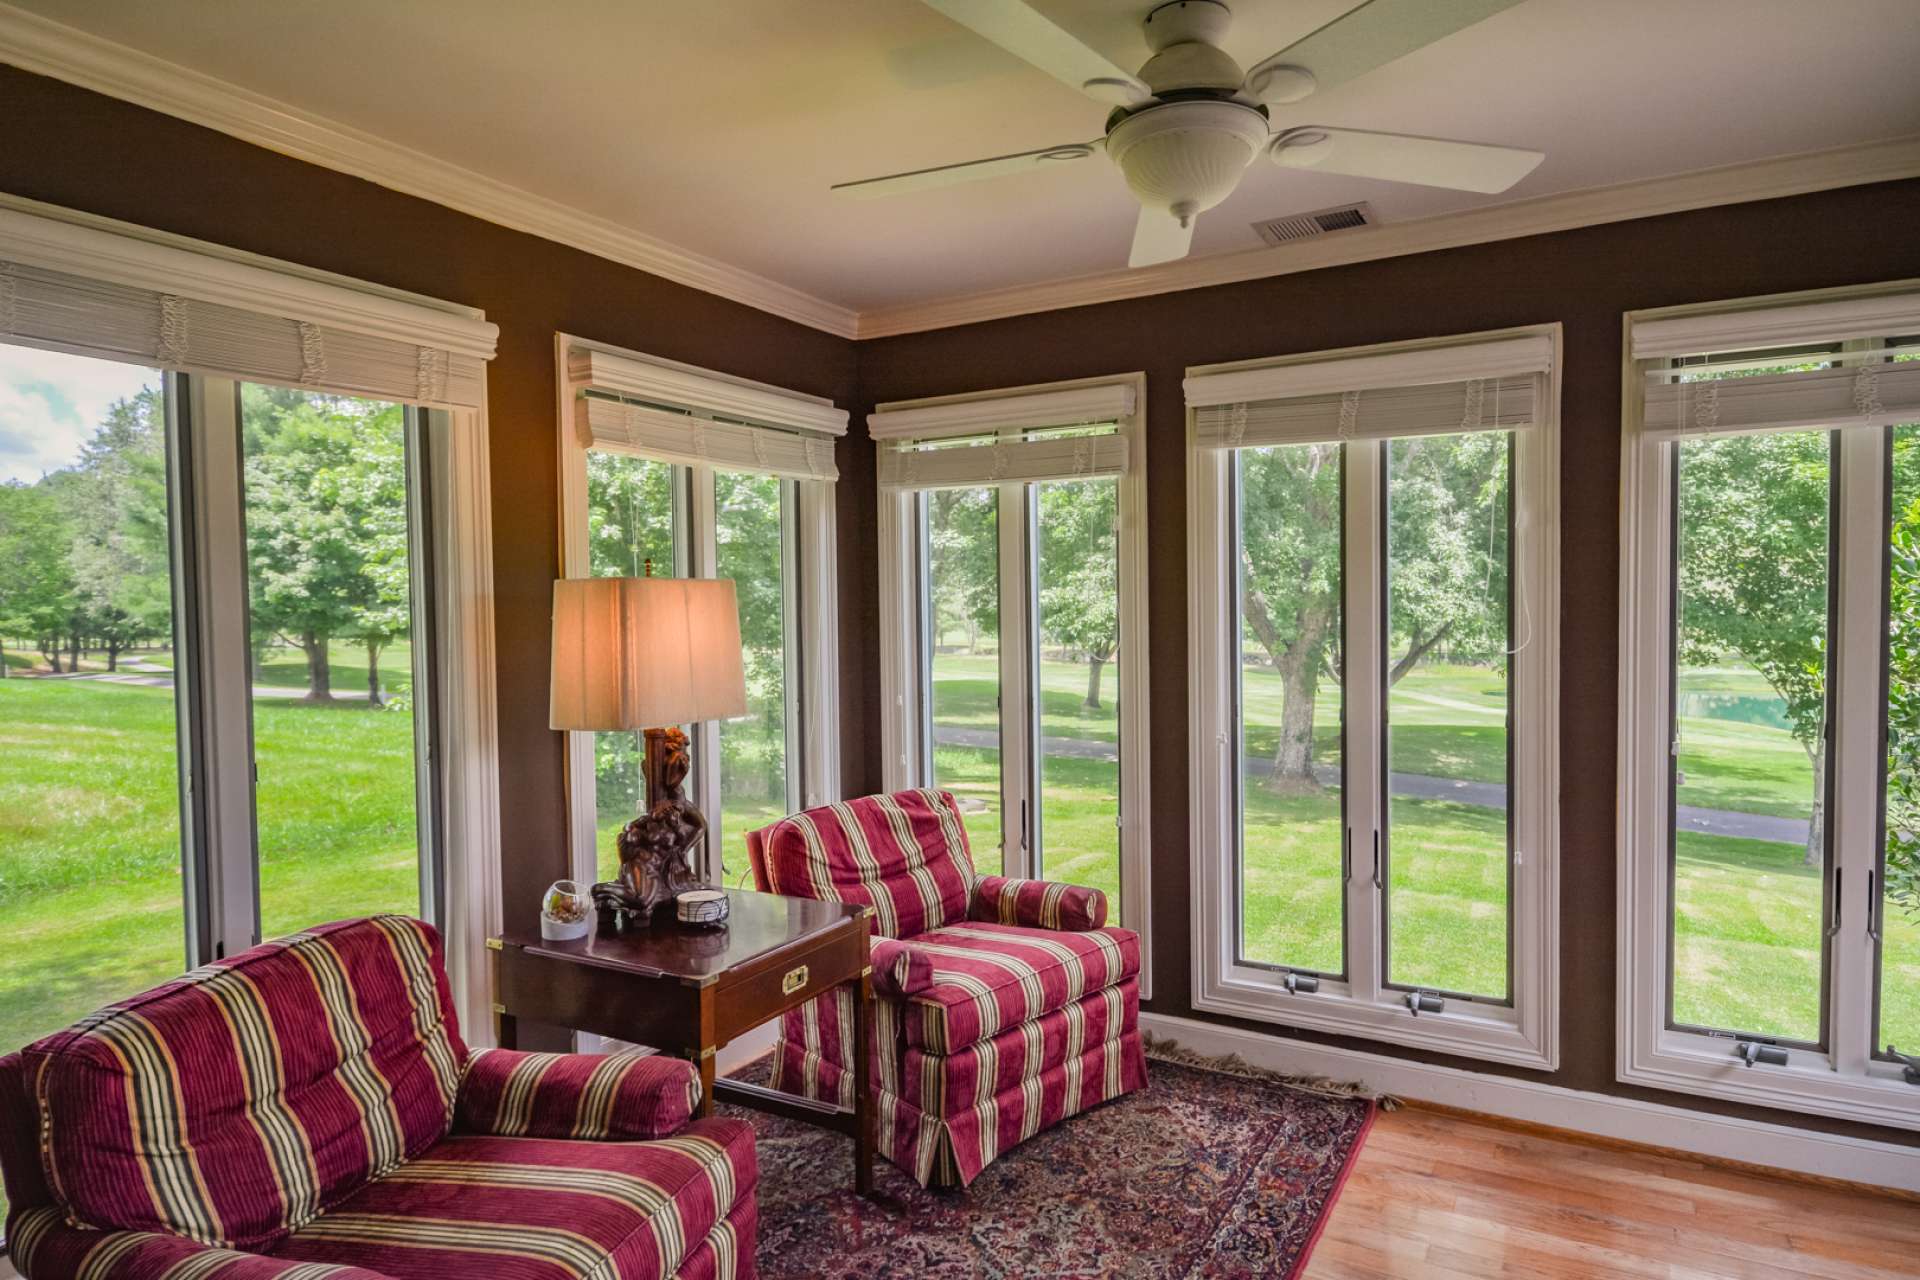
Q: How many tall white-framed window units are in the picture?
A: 5